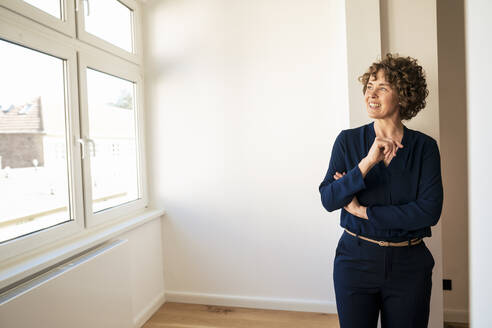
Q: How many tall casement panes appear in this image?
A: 2